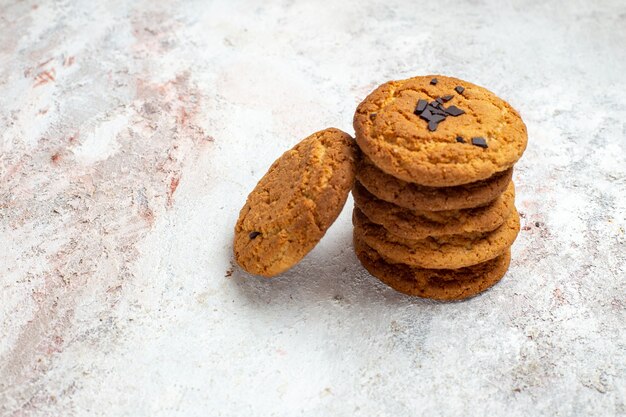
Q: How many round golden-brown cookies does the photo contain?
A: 6